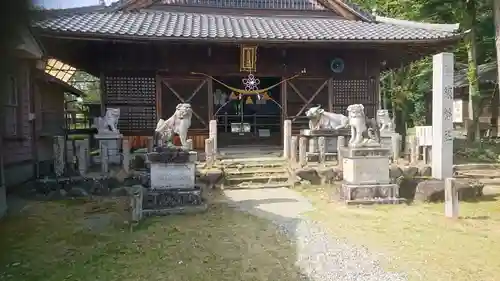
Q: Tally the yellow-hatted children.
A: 0